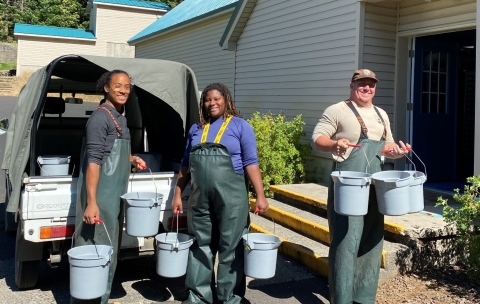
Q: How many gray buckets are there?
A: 8